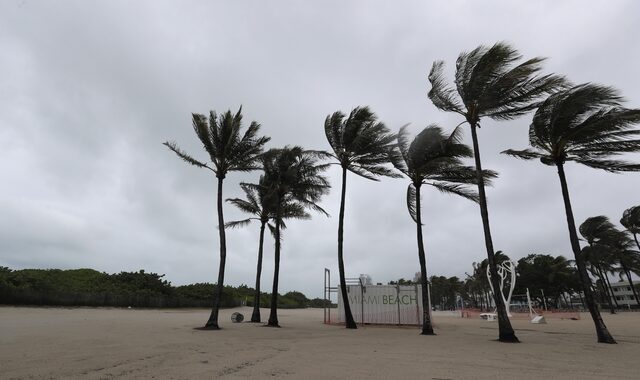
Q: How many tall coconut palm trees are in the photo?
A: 7